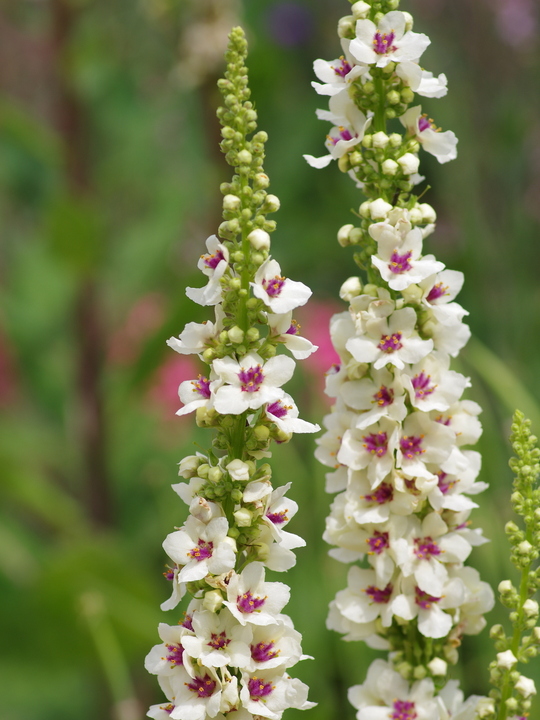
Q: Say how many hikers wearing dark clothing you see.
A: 0